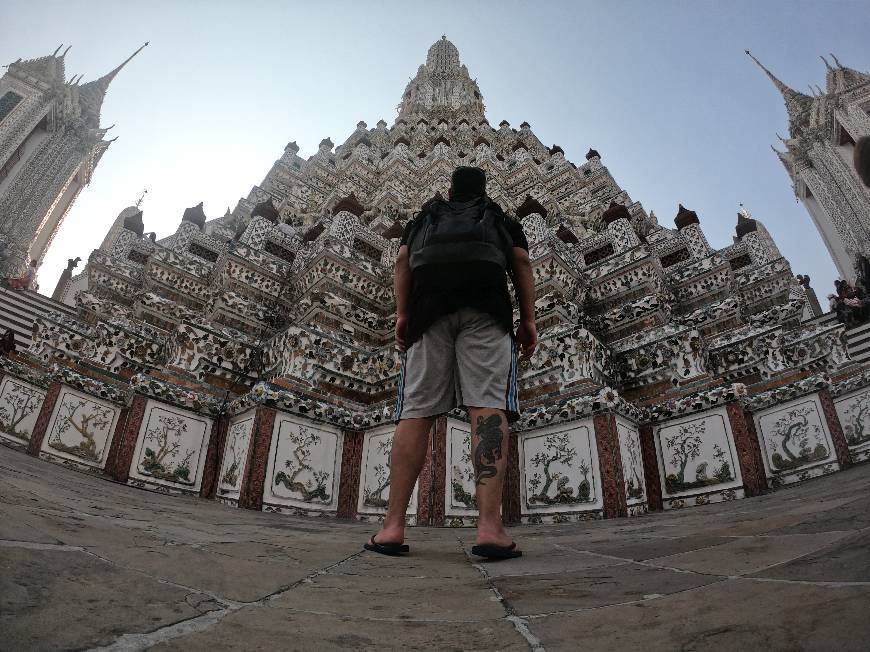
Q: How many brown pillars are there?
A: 11